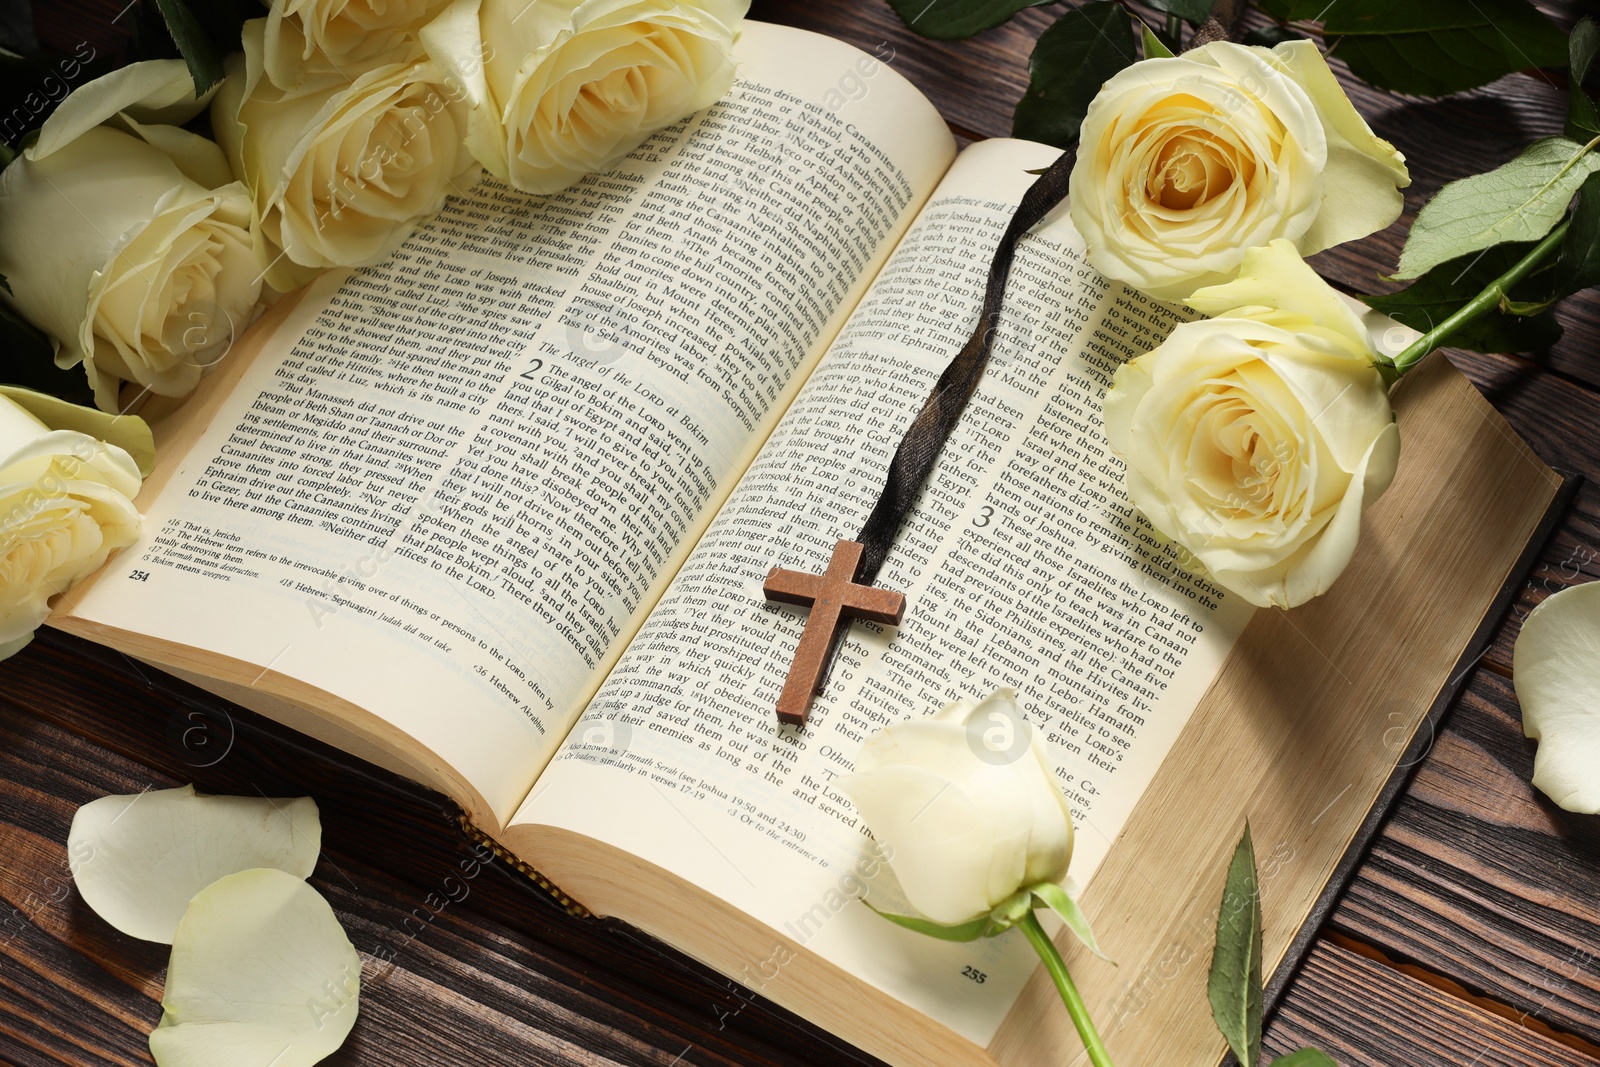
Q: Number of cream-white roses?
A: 8